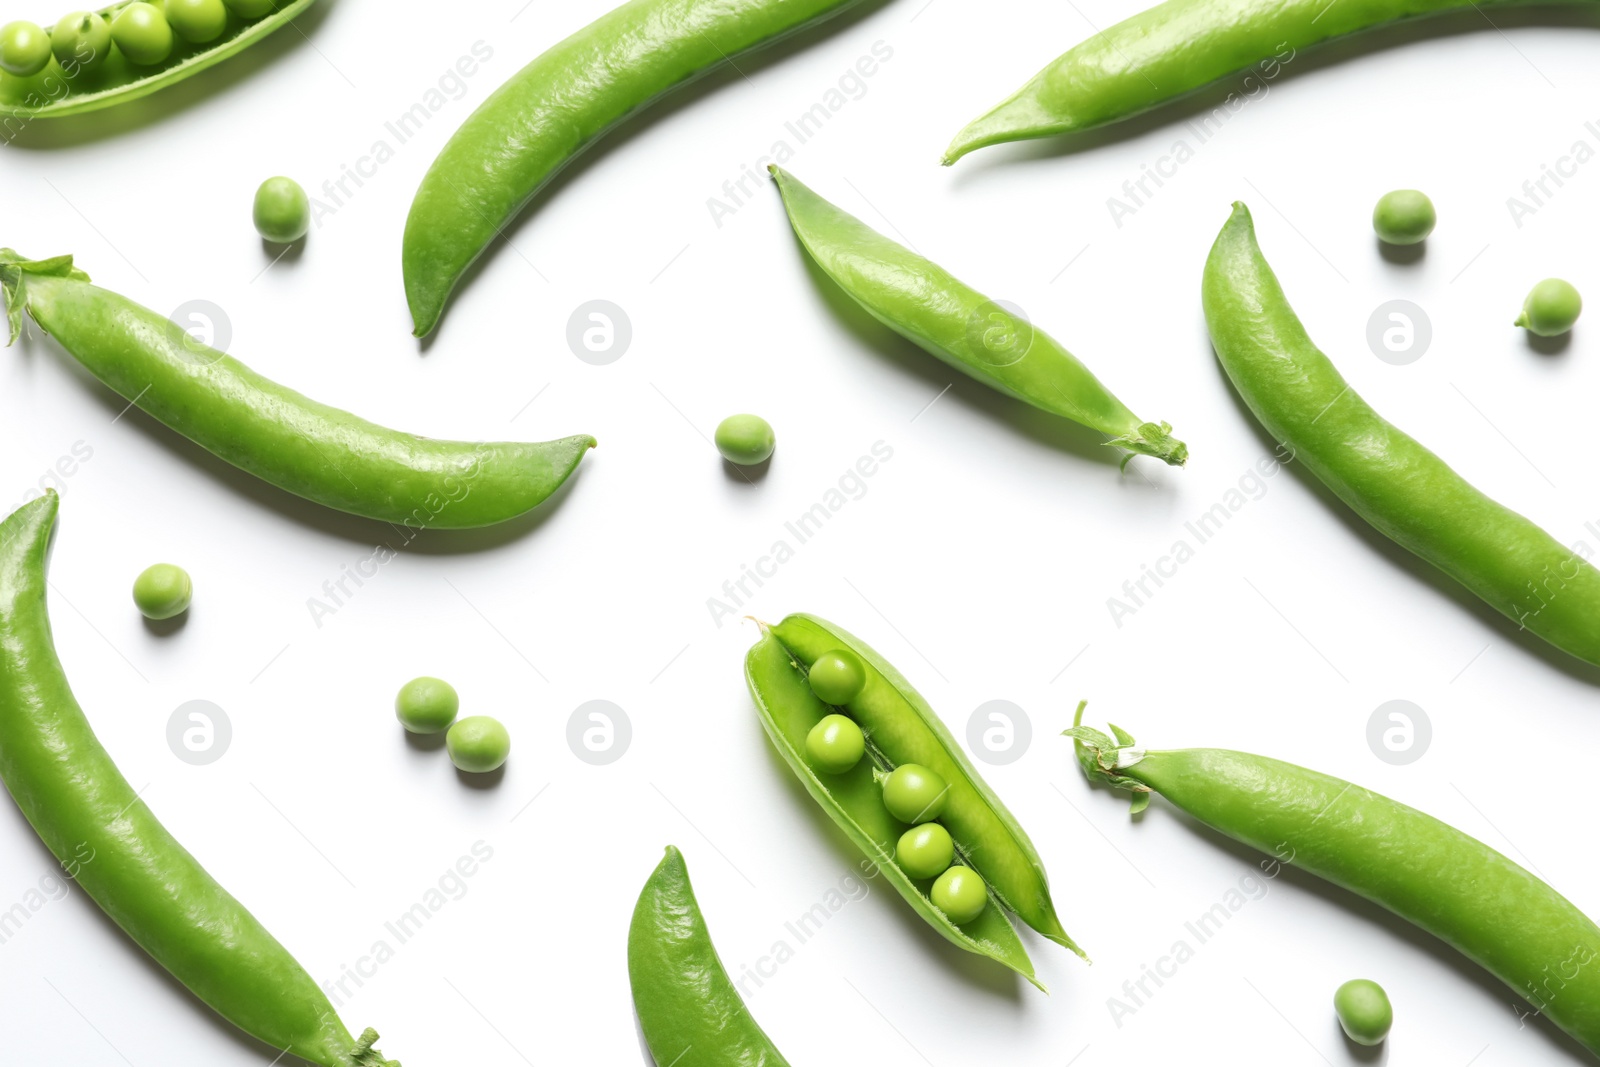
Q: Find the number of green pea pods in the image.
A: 10